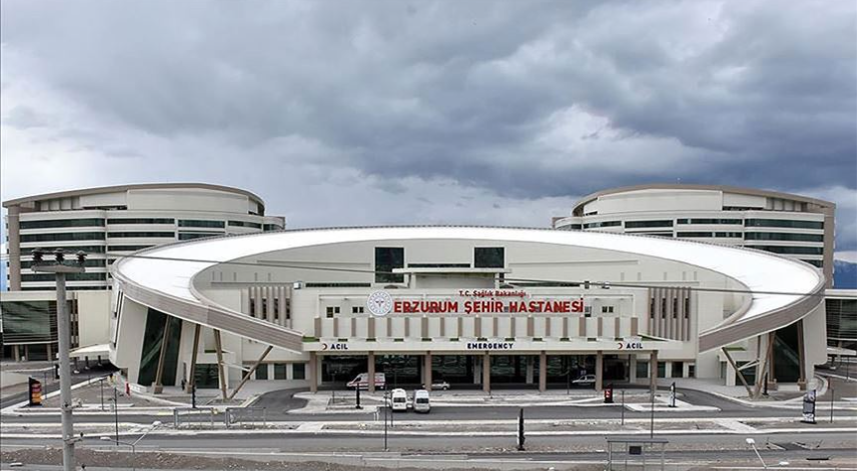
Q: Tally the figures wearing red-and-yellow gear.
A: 0